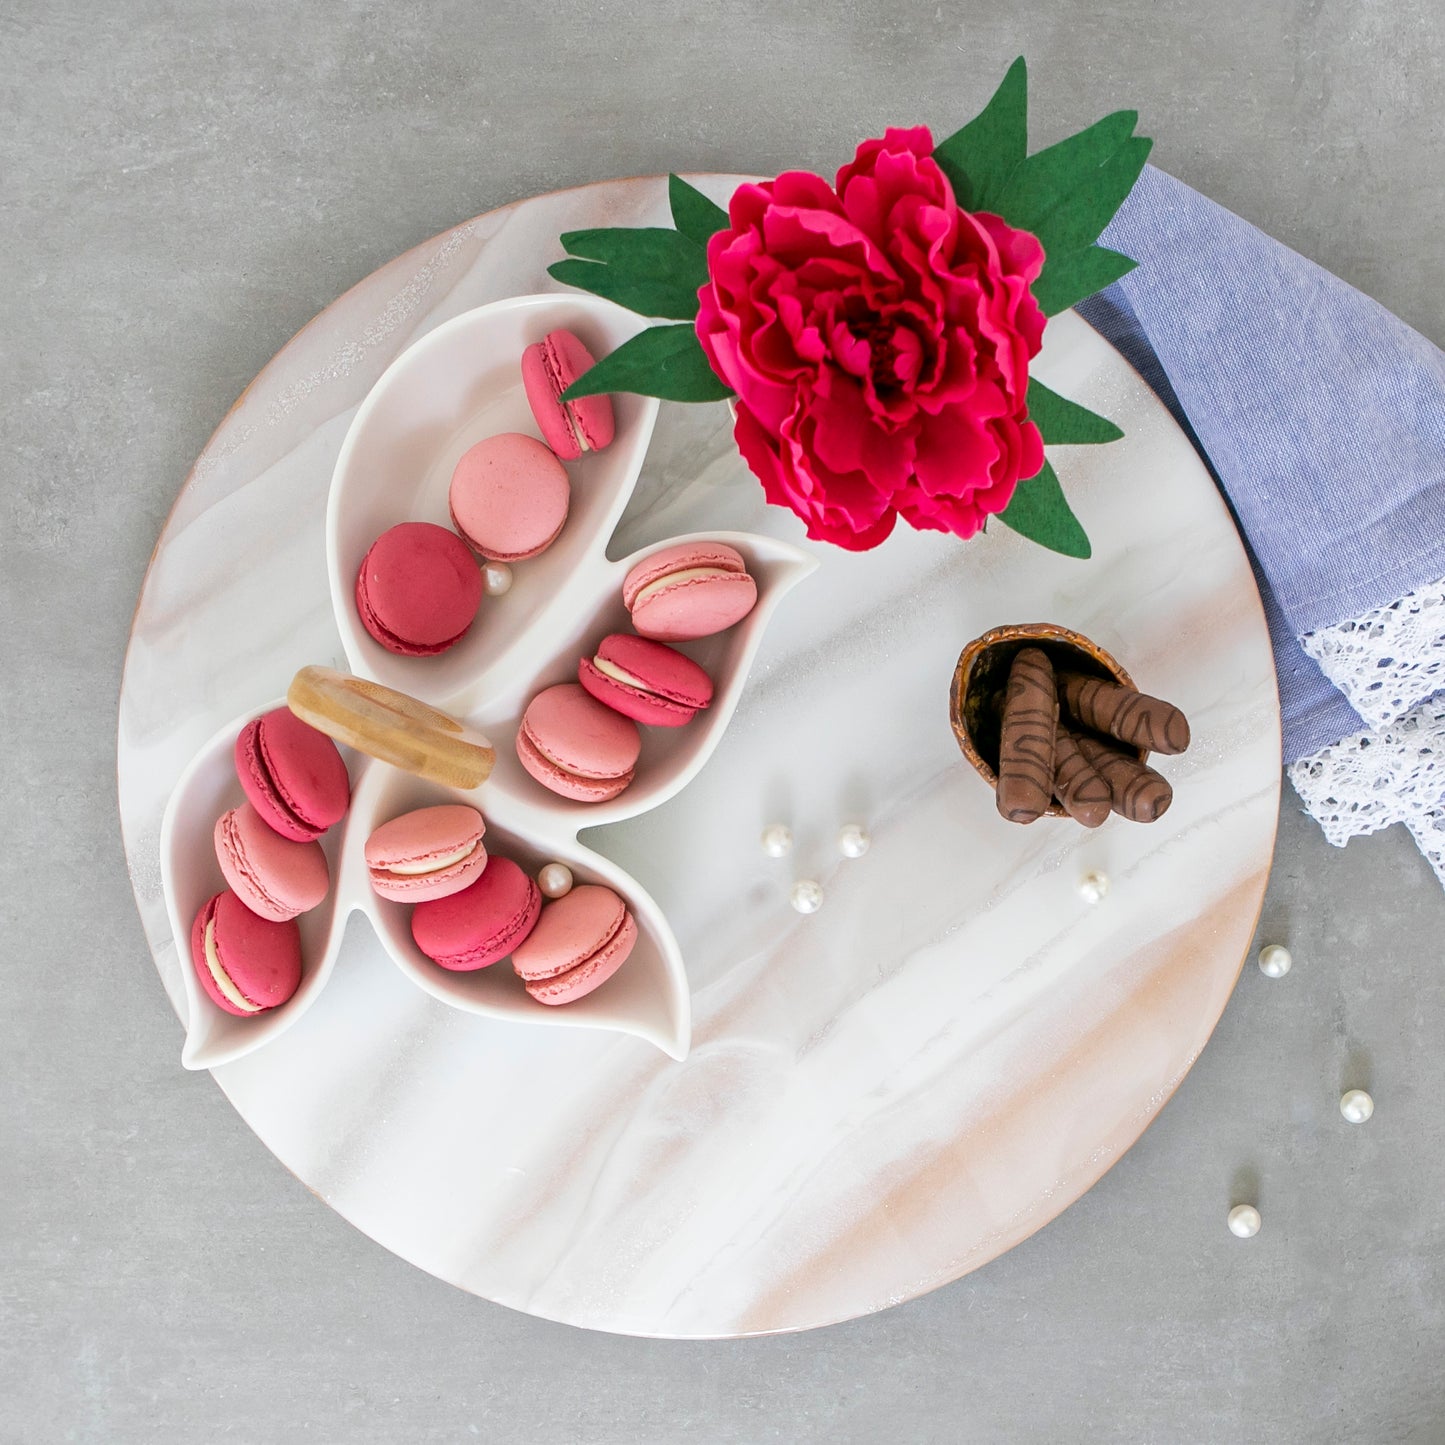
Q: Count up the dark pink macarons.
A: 6